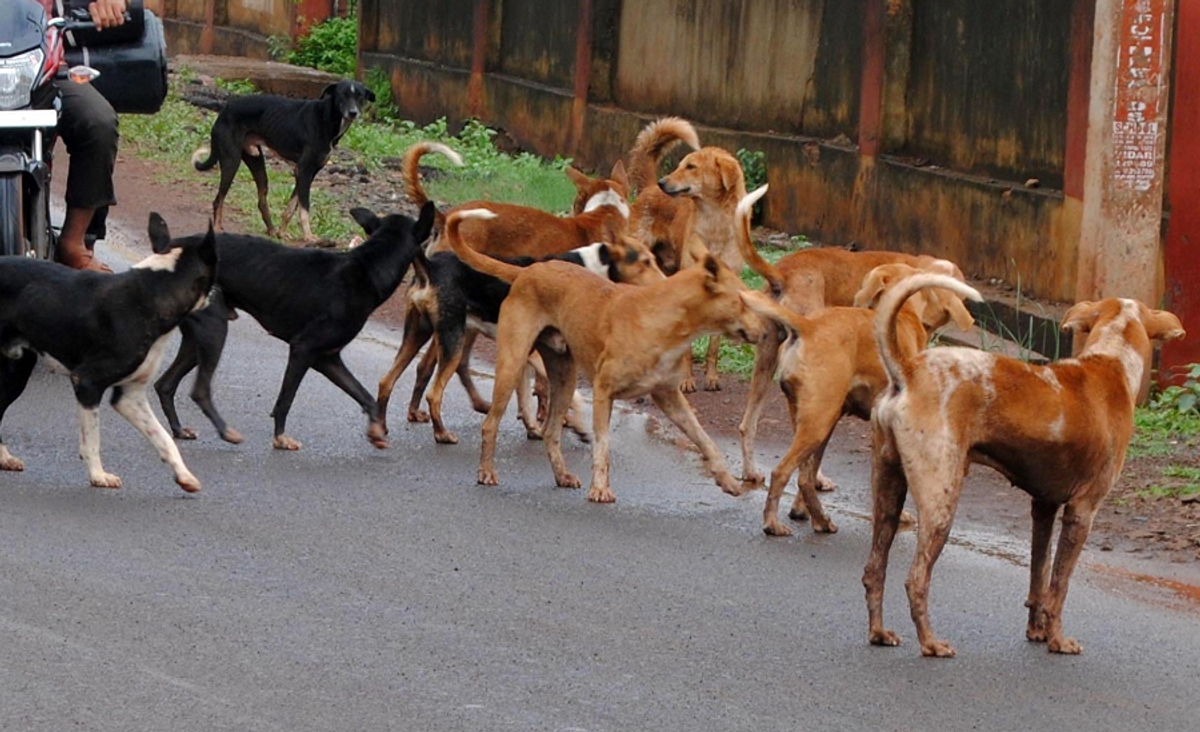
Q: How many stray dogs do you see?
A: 10